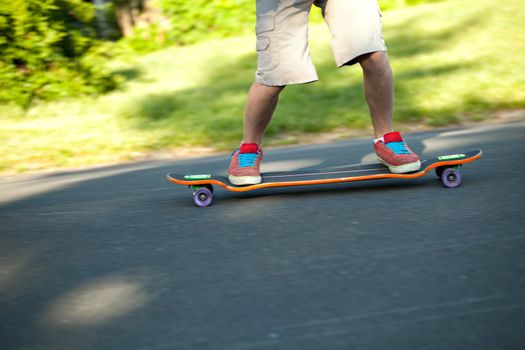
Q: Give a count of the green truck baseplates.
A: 2